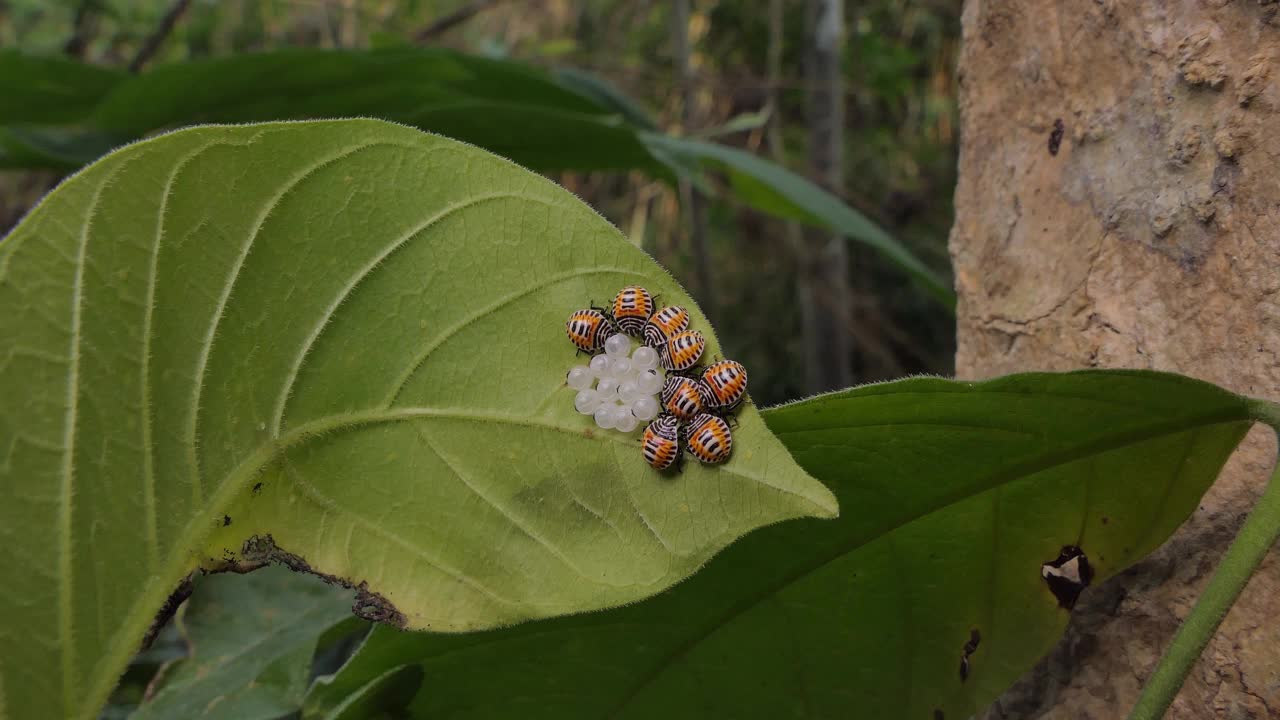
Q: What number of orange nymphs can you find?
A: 8